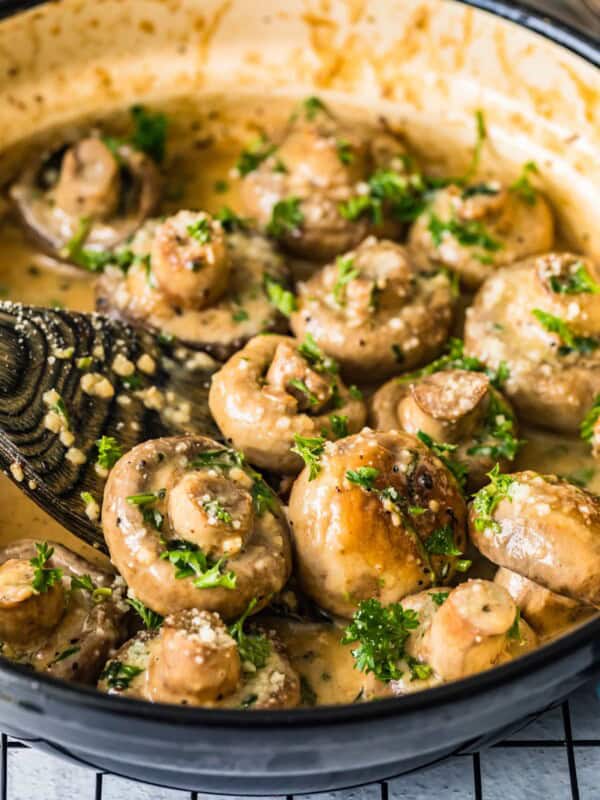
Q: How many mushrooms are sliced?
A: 0